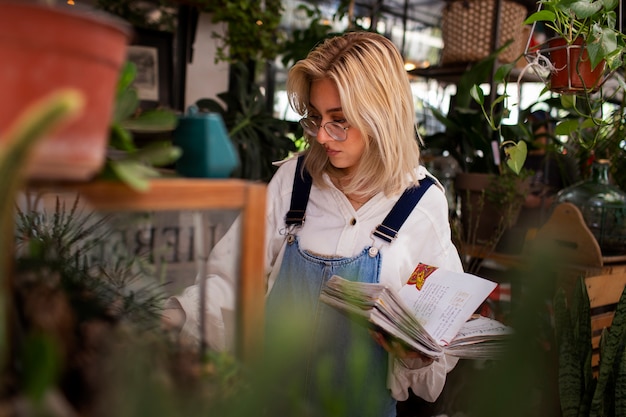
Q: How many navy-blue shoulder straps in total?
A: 2